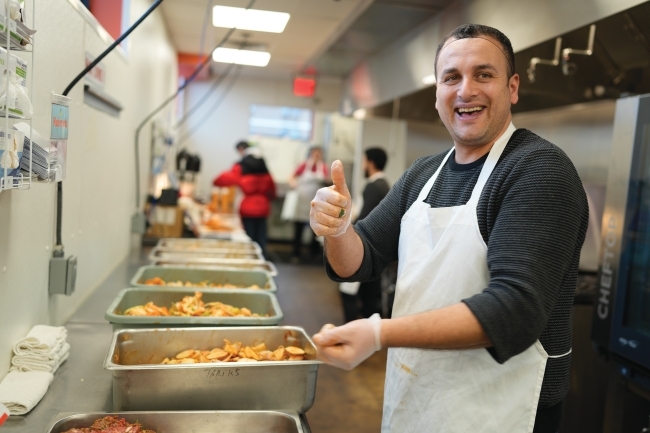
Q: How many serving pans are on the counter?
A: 7